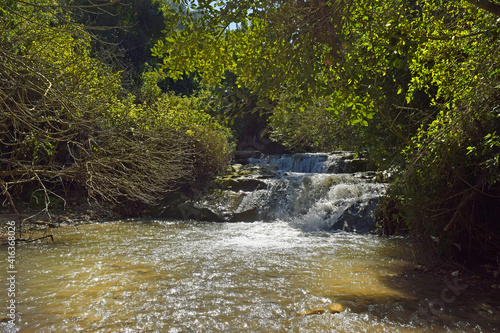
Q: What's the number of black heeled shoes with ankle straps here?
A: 0